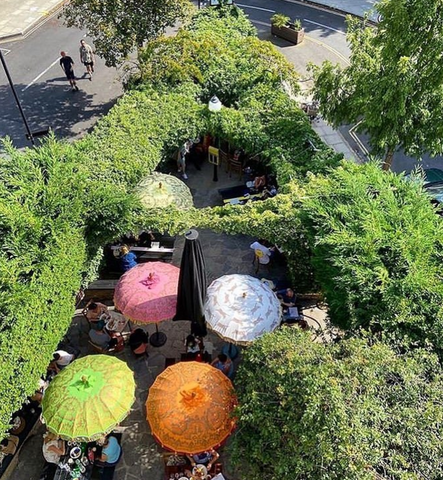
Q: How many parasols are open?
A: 5